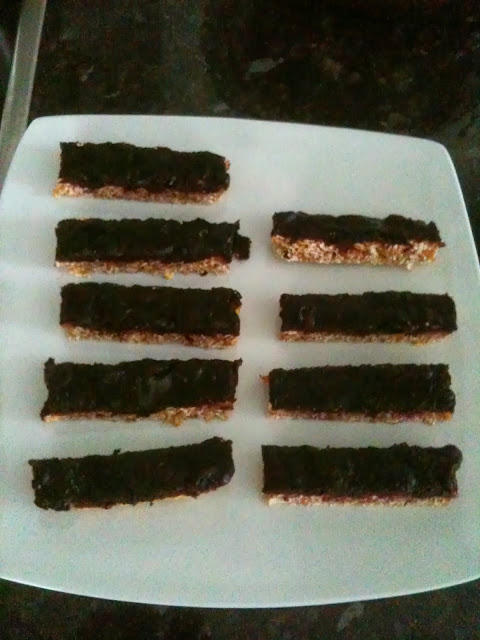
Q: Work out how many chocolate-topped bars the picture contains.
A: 9